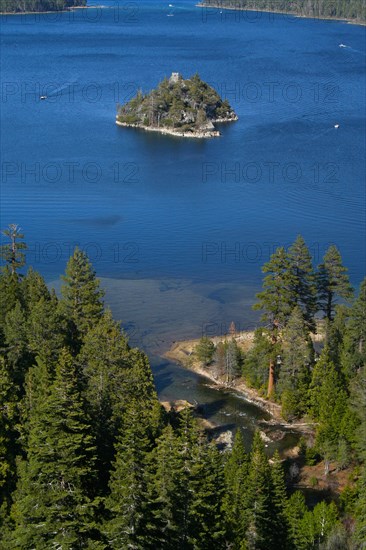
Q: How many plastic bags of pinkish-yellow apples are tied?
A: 0